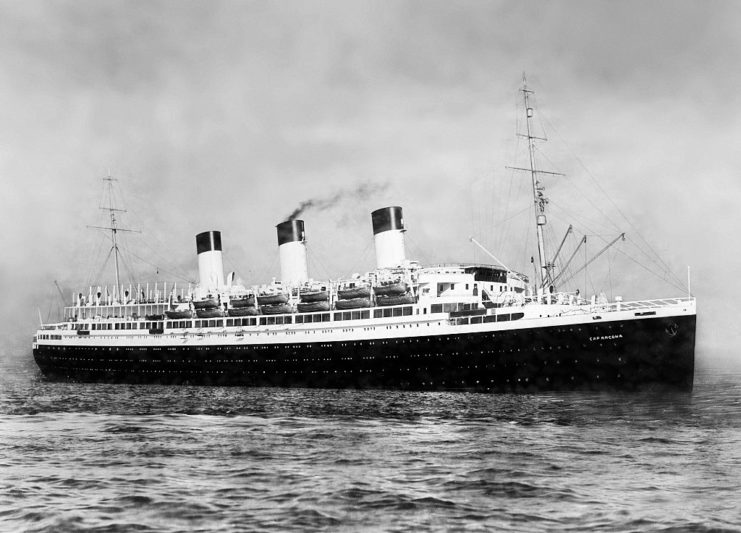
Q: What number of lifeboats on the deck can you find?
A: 13